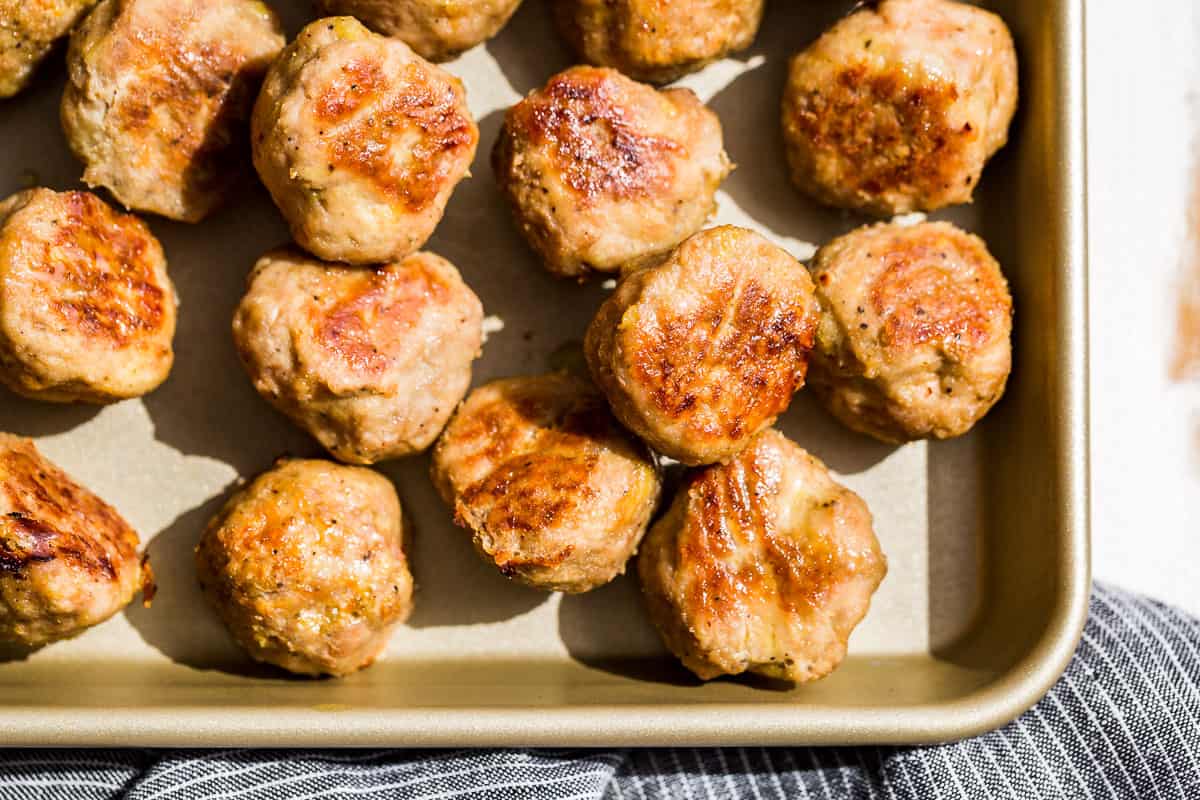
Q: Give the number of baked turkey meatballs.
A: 15